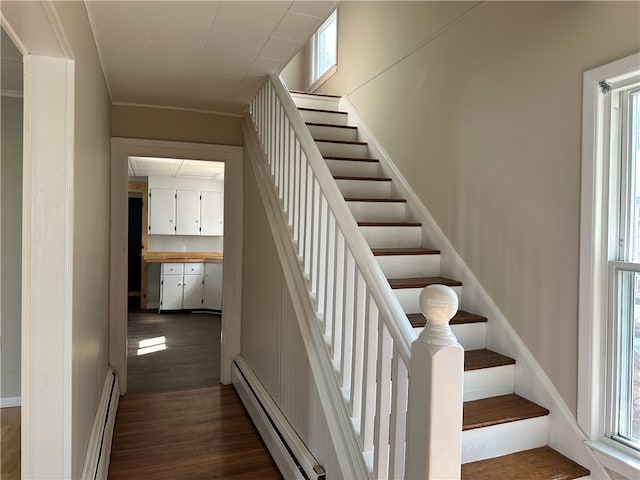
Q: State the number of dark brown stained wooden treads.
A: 14